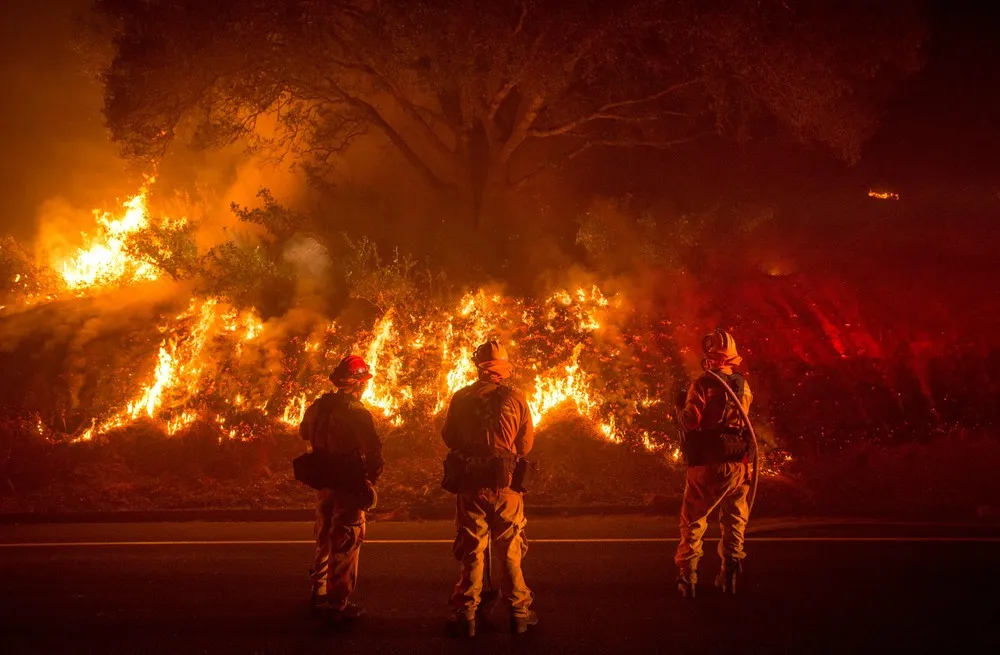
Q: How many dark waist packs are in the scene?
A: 3